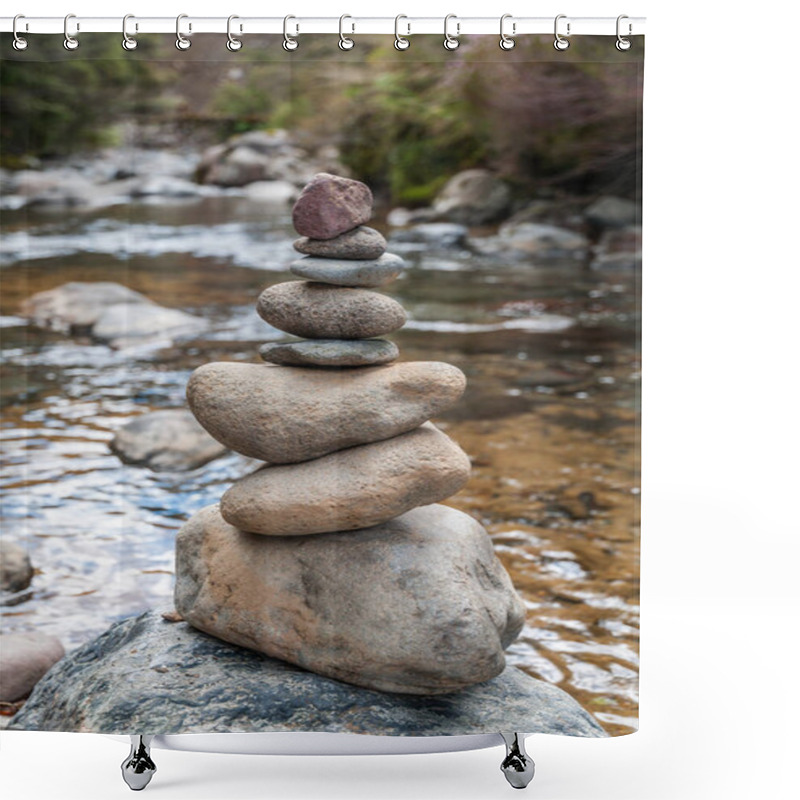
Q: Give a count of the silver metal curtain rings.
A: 12